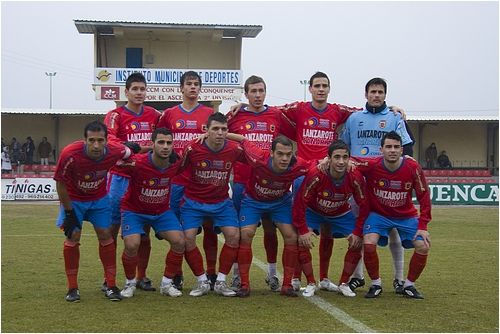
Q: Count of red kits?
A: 10